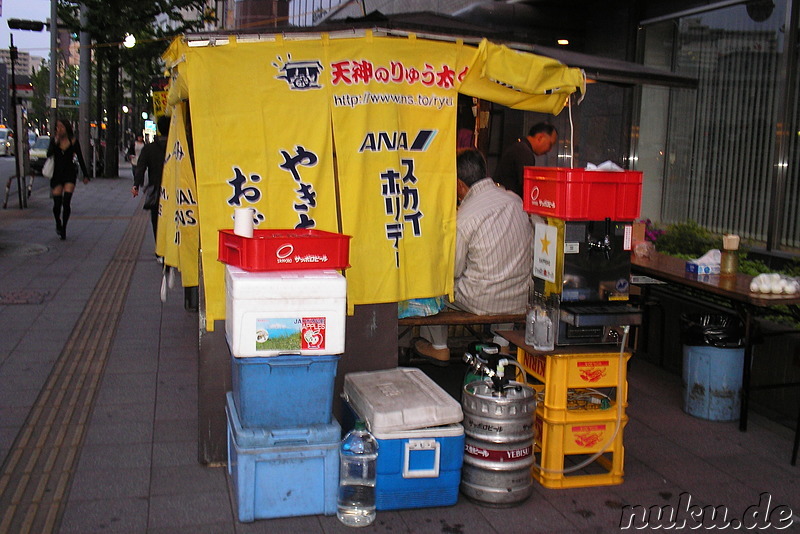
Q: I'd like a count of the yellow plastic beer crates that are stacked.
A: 2